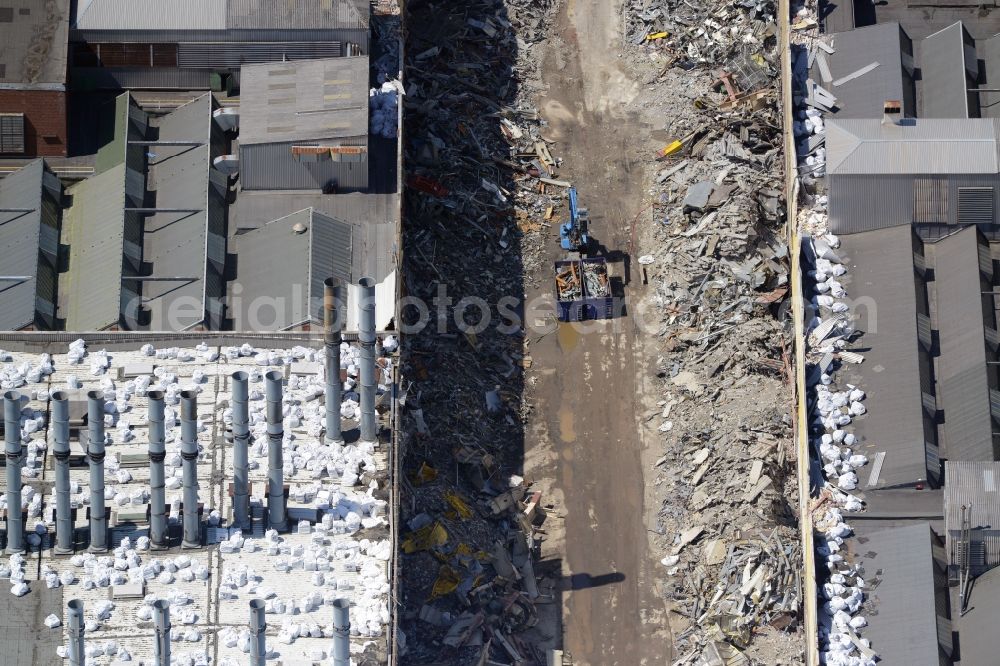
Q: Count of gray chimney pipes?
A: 13